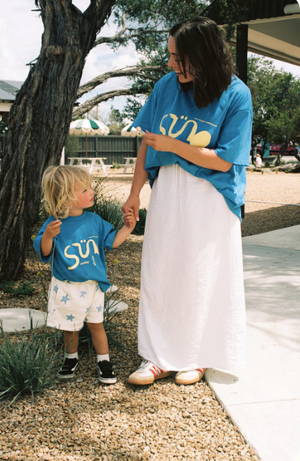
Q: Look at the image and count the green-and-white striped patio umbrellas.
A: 2